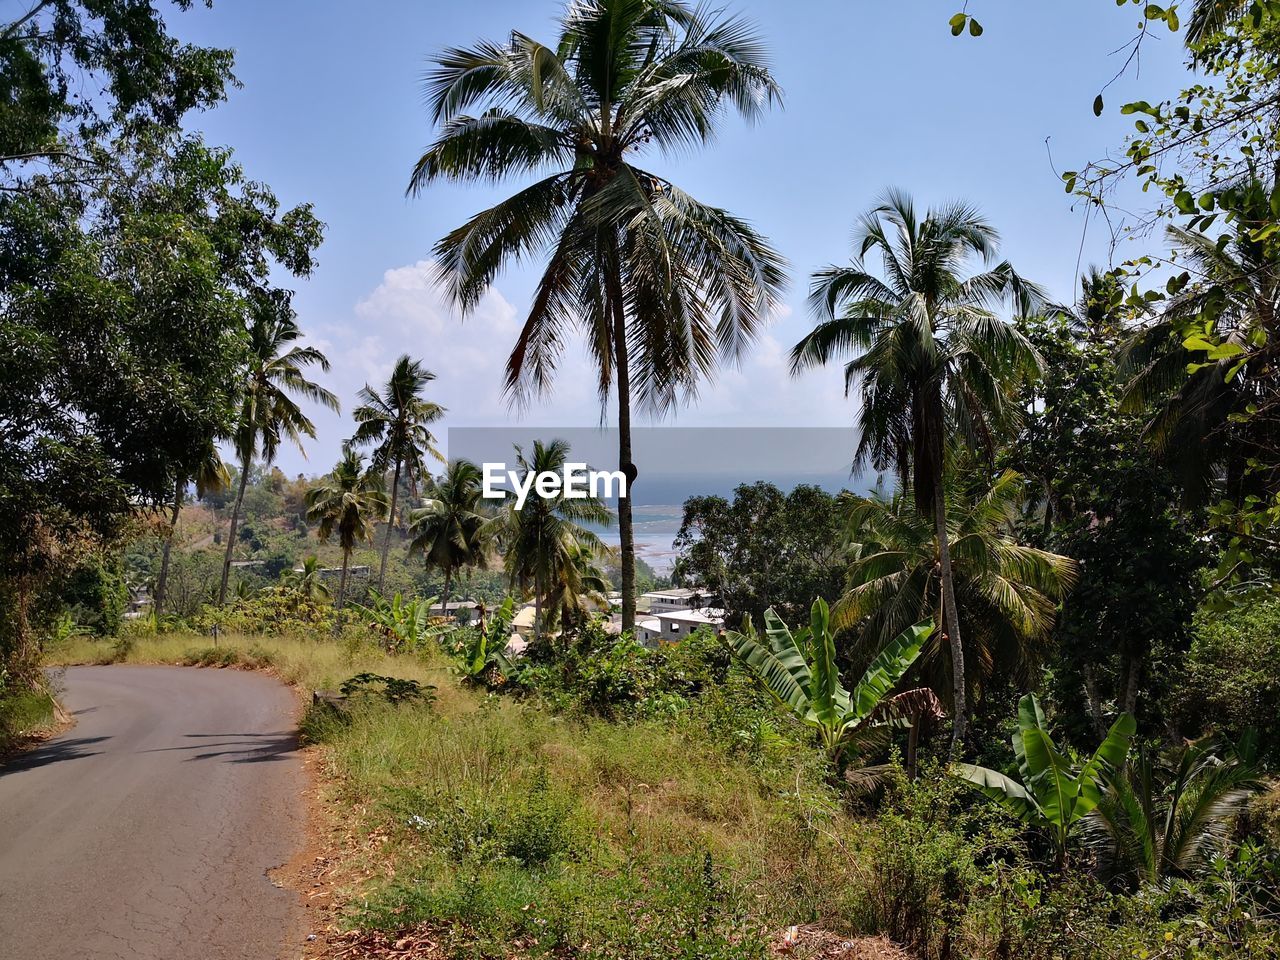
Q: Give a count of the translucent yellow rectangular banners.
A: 0